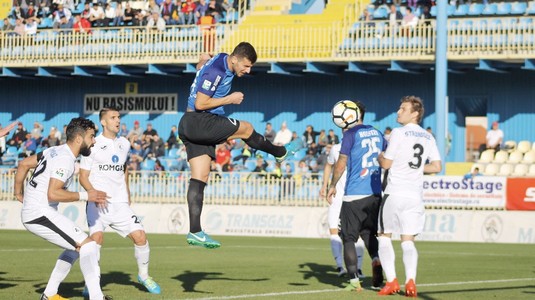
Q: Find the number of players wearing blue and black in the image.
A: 2